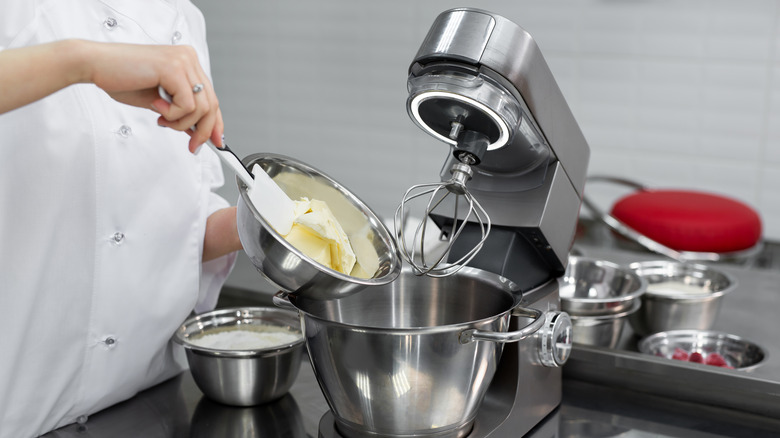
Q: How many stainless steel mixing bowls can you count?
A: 7